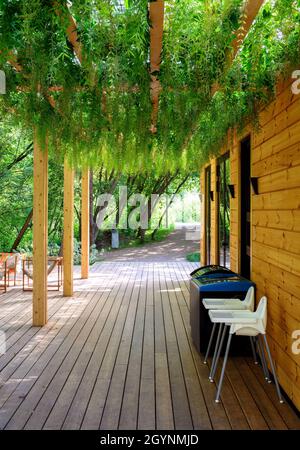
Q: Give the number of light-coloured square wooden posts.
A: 3